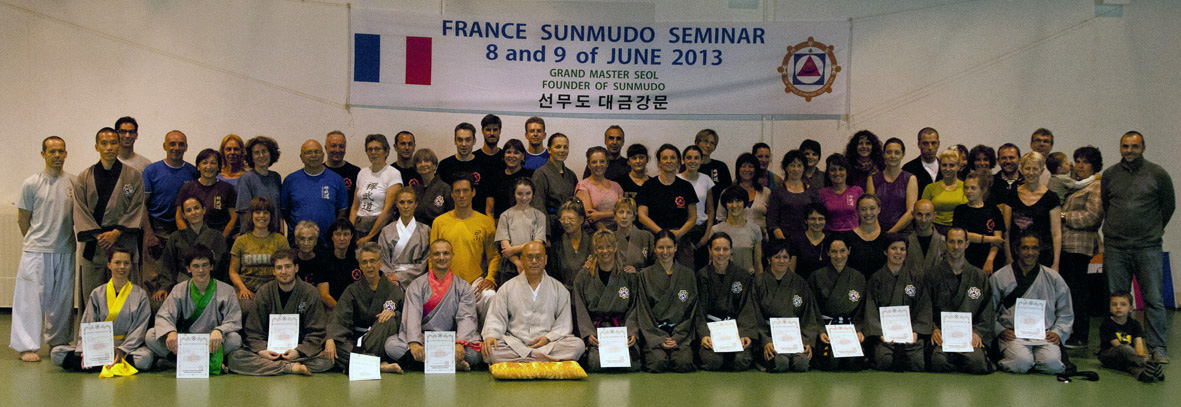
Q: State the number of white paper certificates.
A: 12